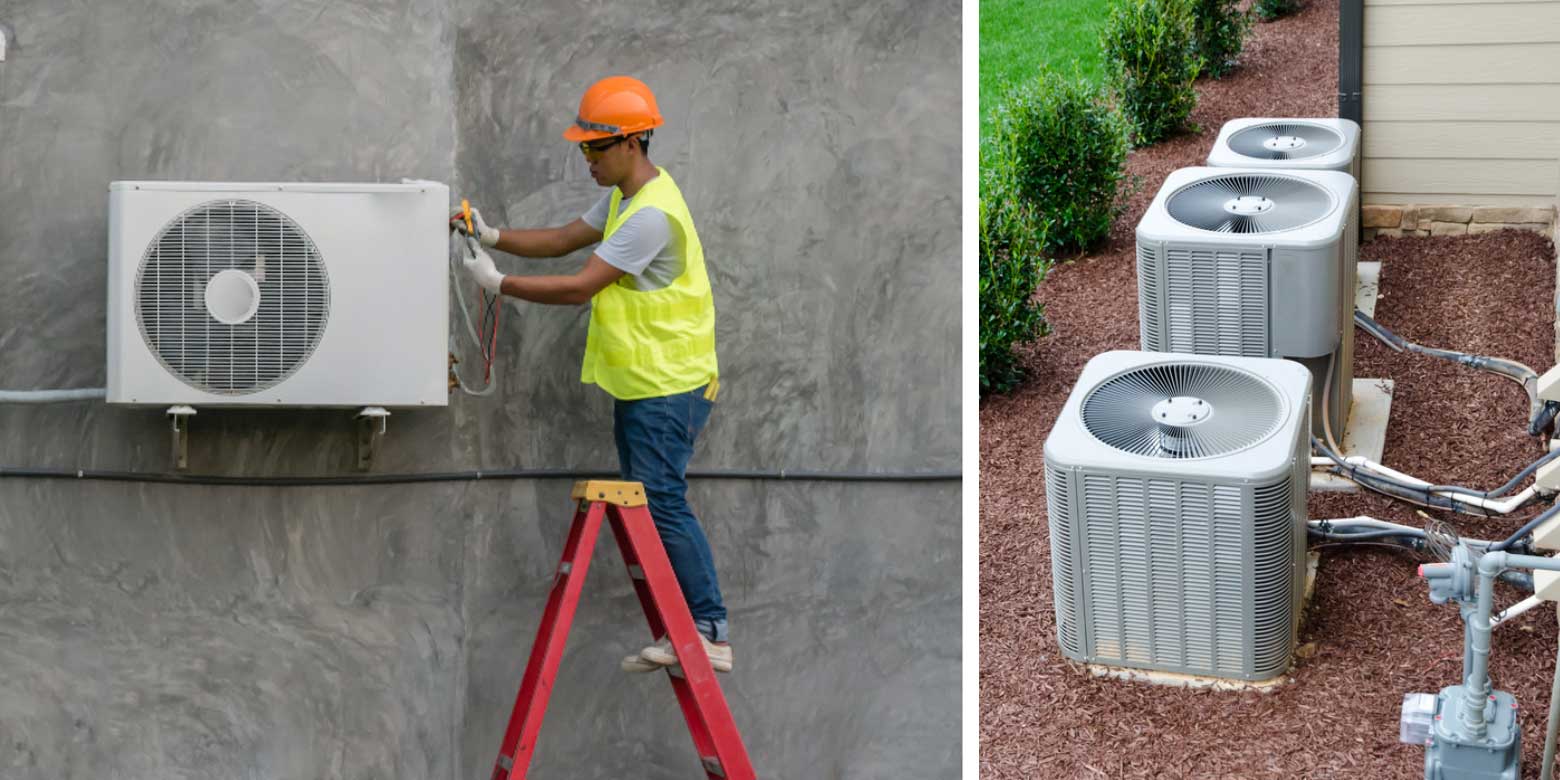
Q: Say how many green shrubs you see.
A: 5